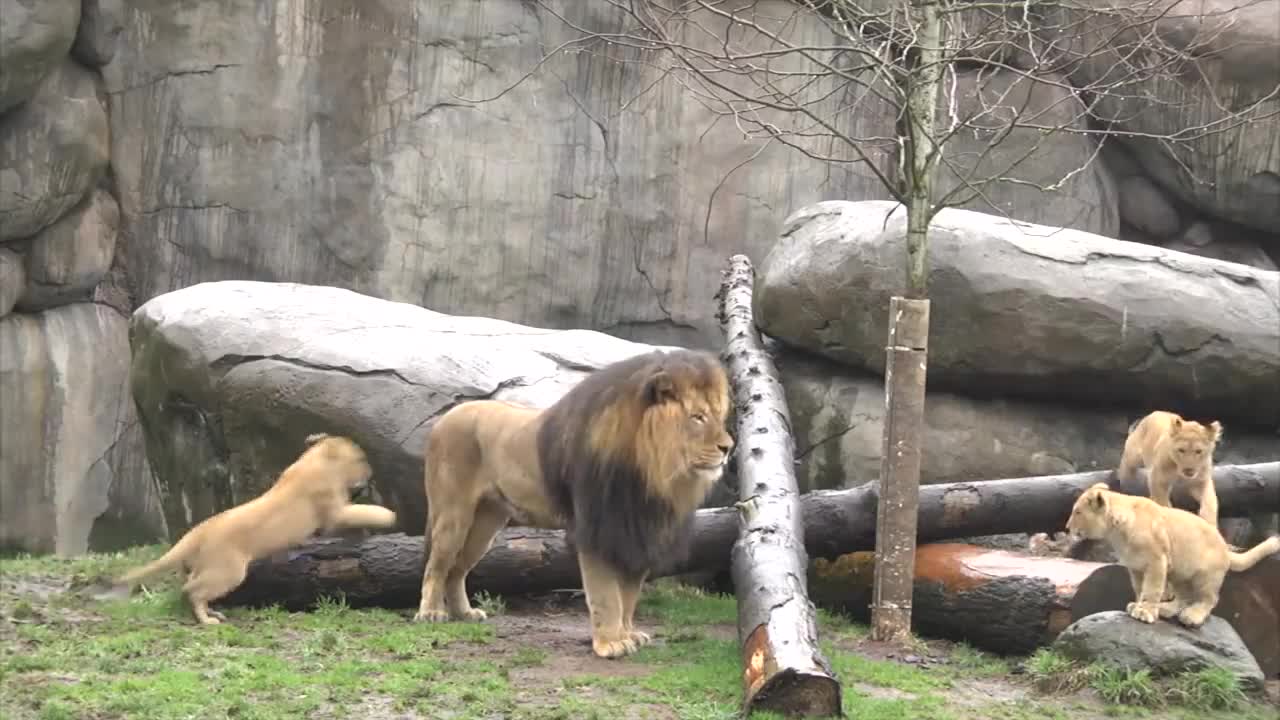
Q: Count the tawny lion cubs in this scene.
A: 3